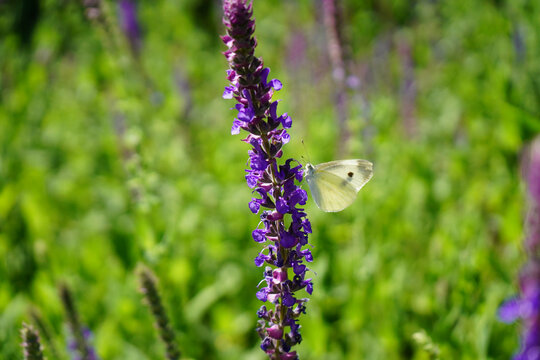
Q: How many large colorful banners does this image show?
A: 0